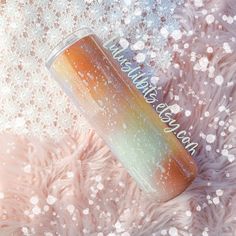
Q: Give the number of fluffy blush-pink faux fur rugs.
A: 1